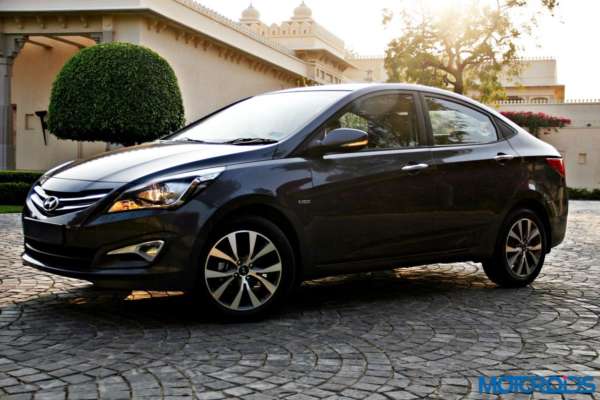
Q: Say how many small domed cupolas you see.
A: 2